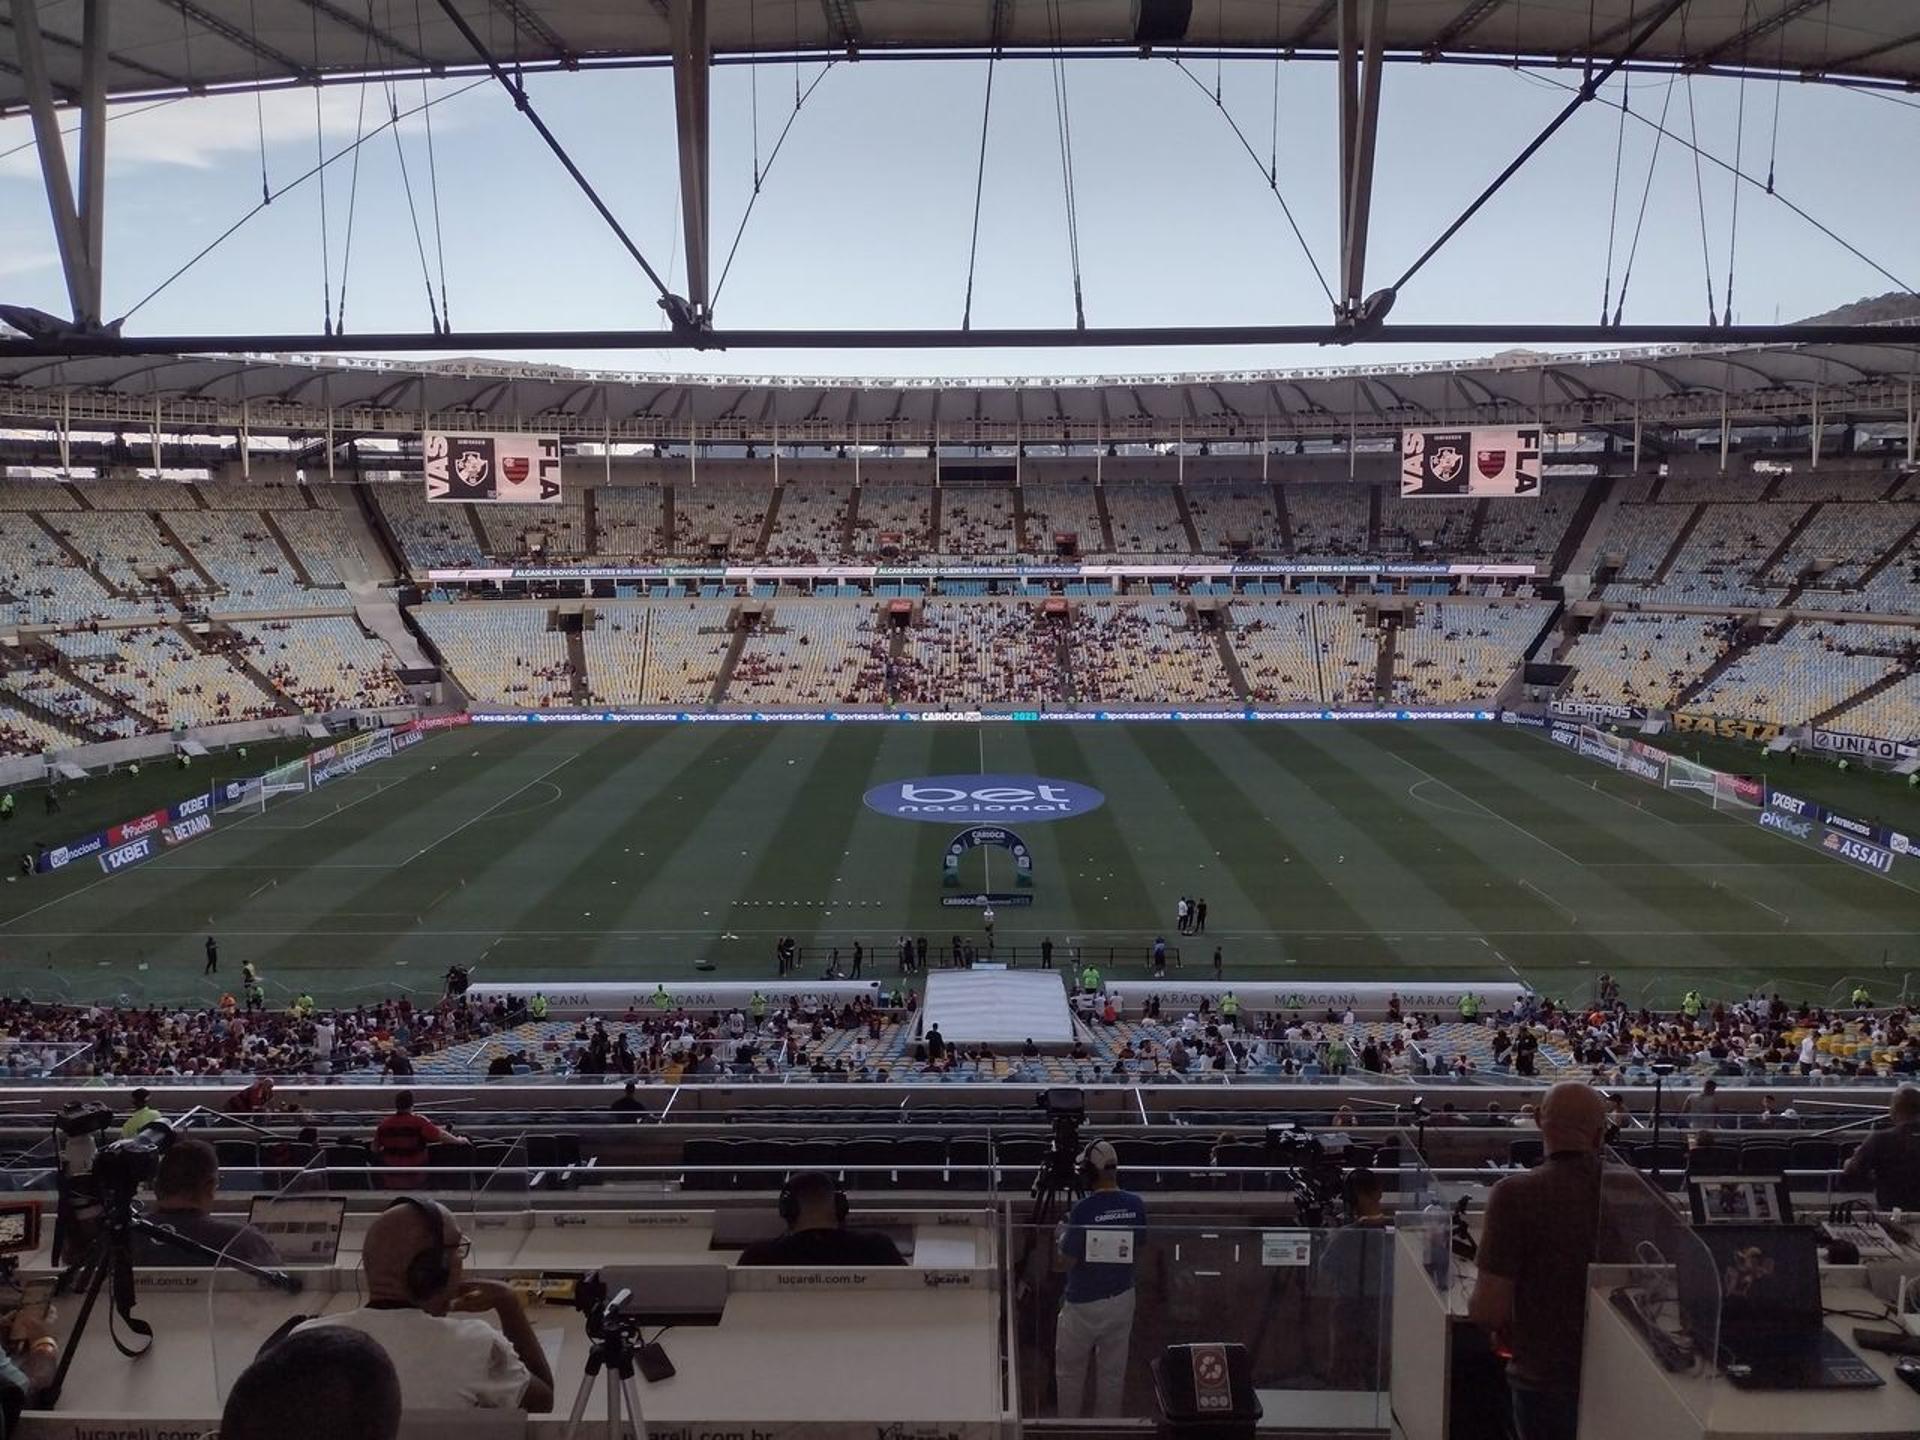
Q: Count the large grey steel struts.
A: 6